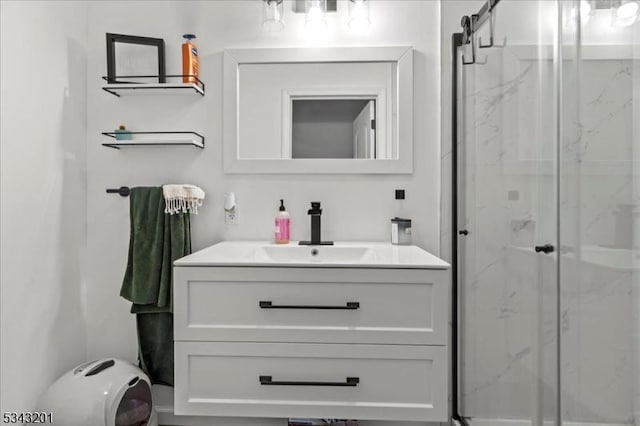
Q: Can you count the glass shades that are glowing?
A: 2